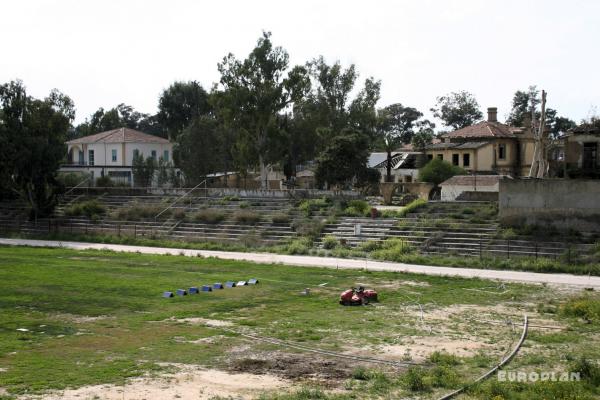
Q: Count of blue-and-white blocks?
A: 8